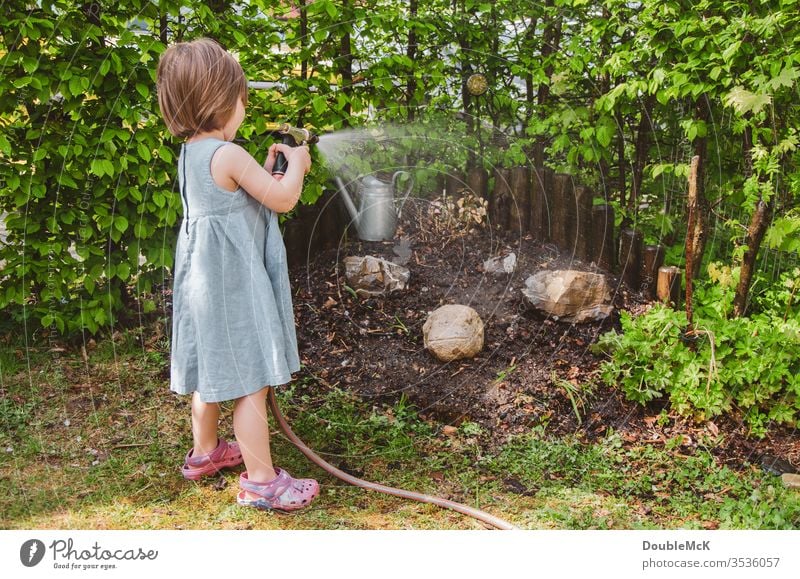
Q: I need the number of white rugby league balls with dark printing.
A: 0